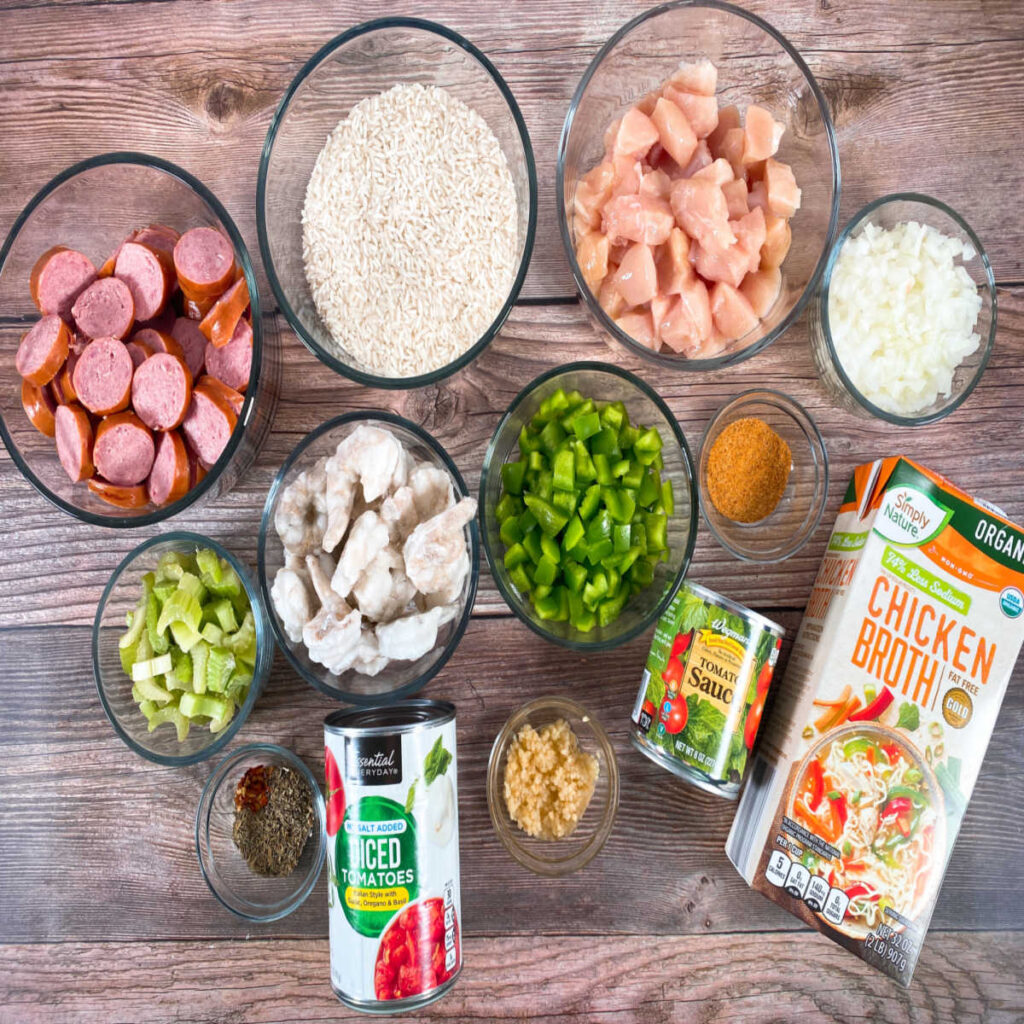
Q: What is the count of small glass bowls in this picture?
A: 3